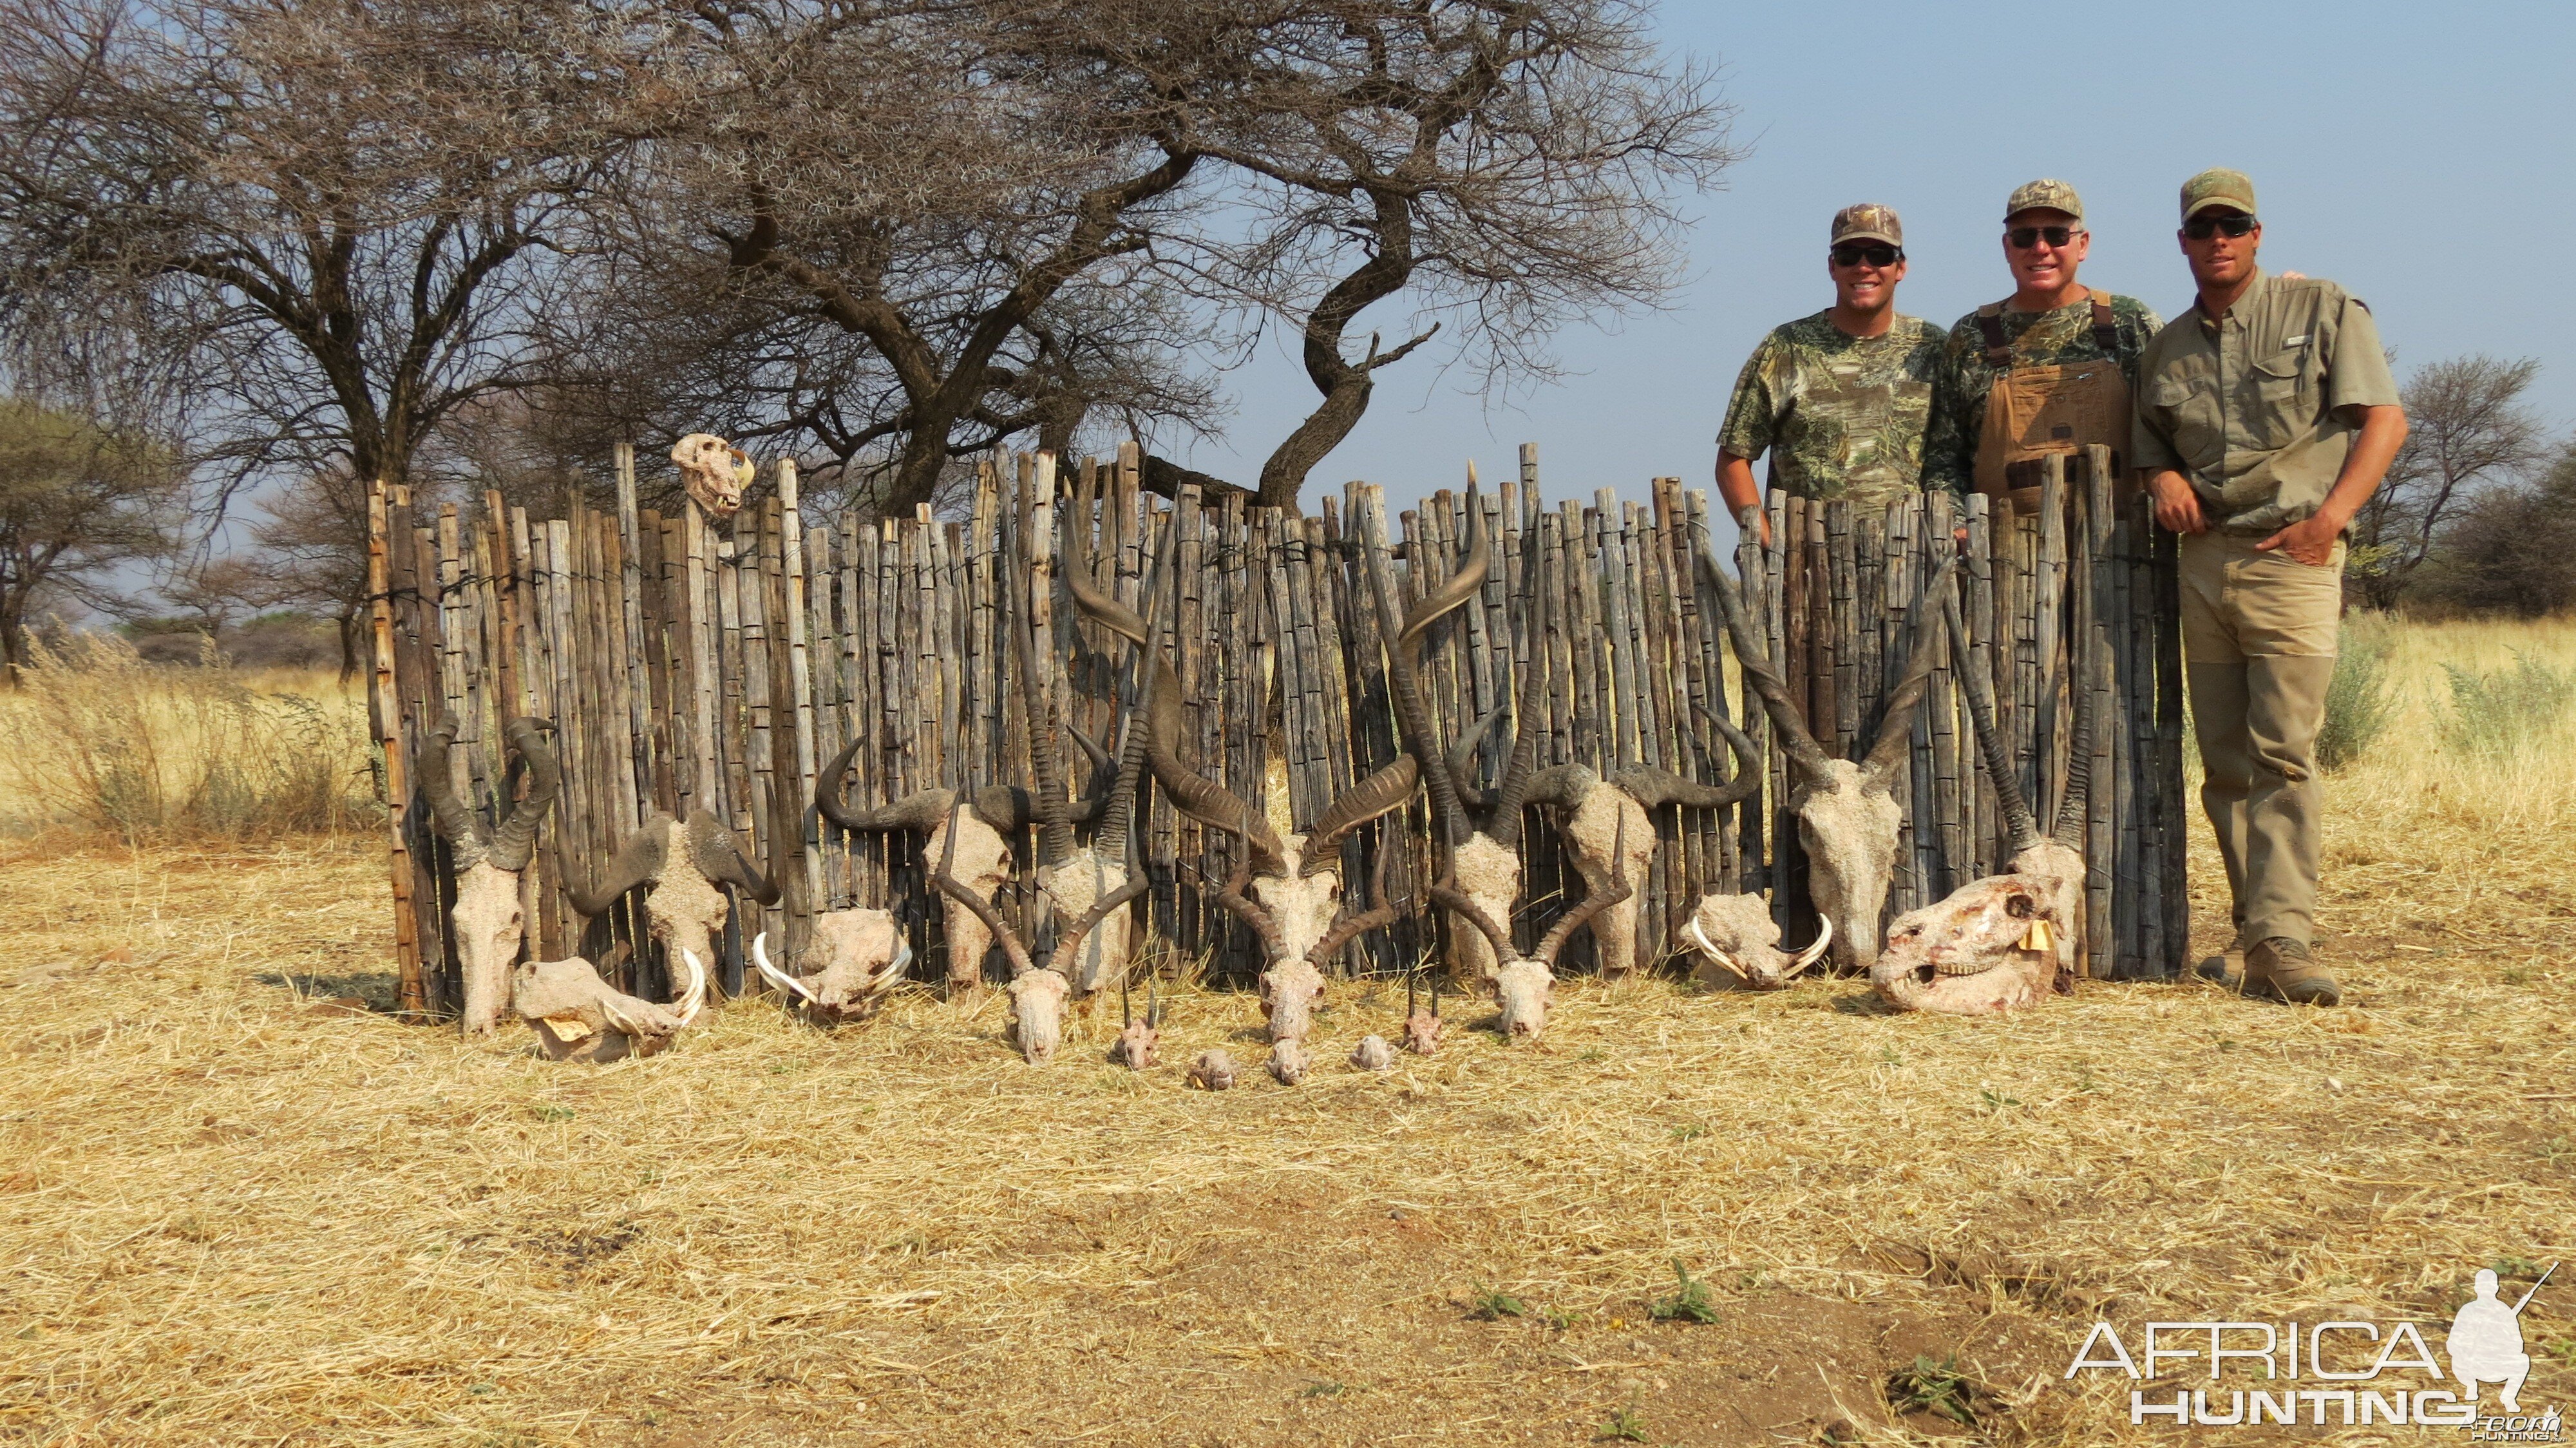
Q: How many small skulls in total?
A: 5